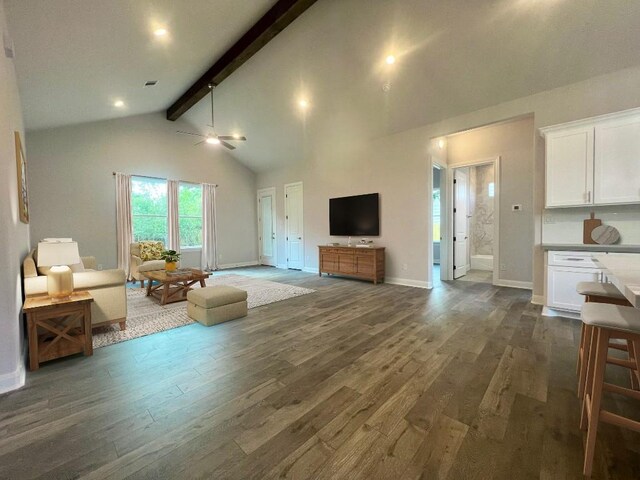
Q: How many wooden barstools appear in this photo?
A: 2